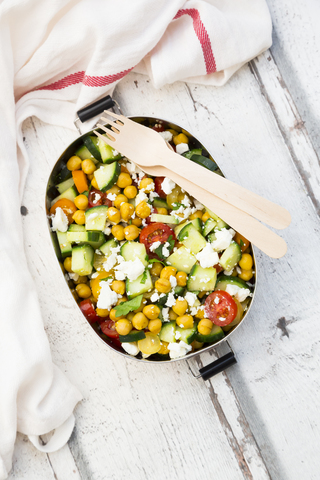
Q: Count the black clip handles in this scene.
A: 2